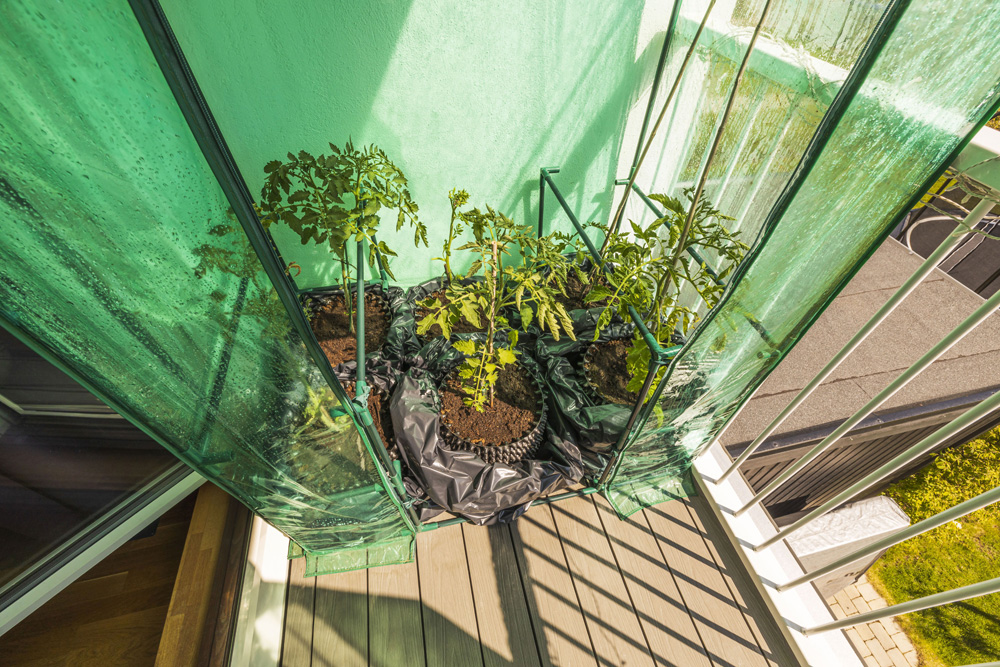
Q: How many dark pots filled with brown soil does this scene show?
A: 6